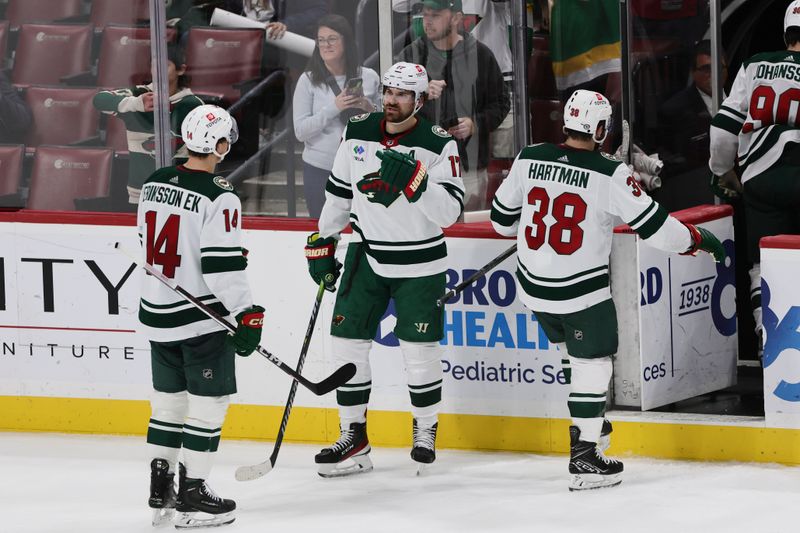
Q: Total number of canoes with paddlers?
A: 0